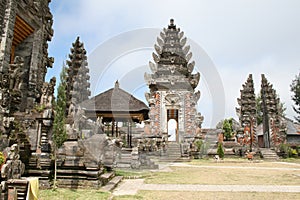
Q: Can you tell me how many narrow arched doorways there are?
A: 1